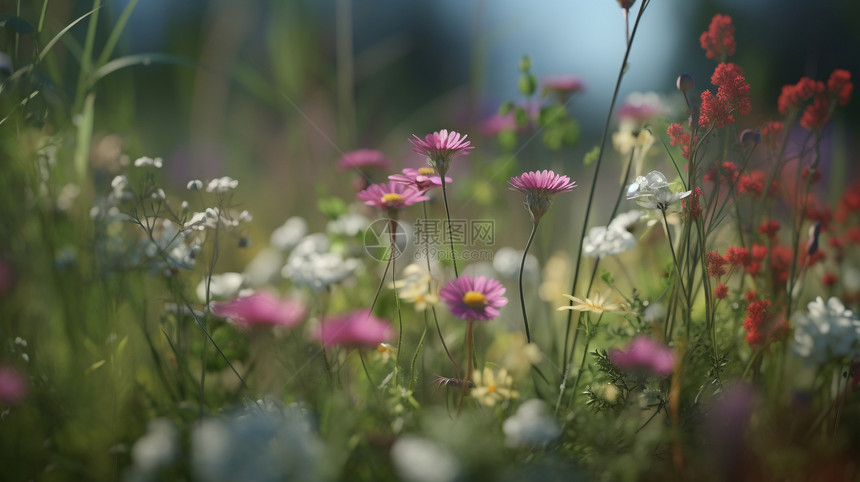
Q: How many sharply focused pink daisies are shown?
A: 5